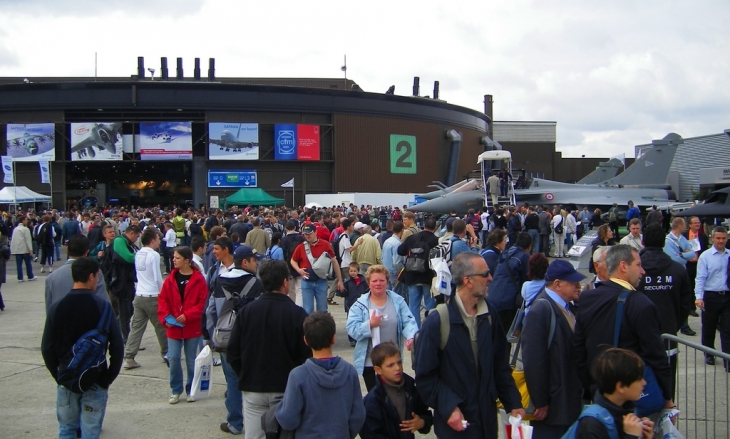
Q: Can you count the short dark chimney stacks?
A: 7